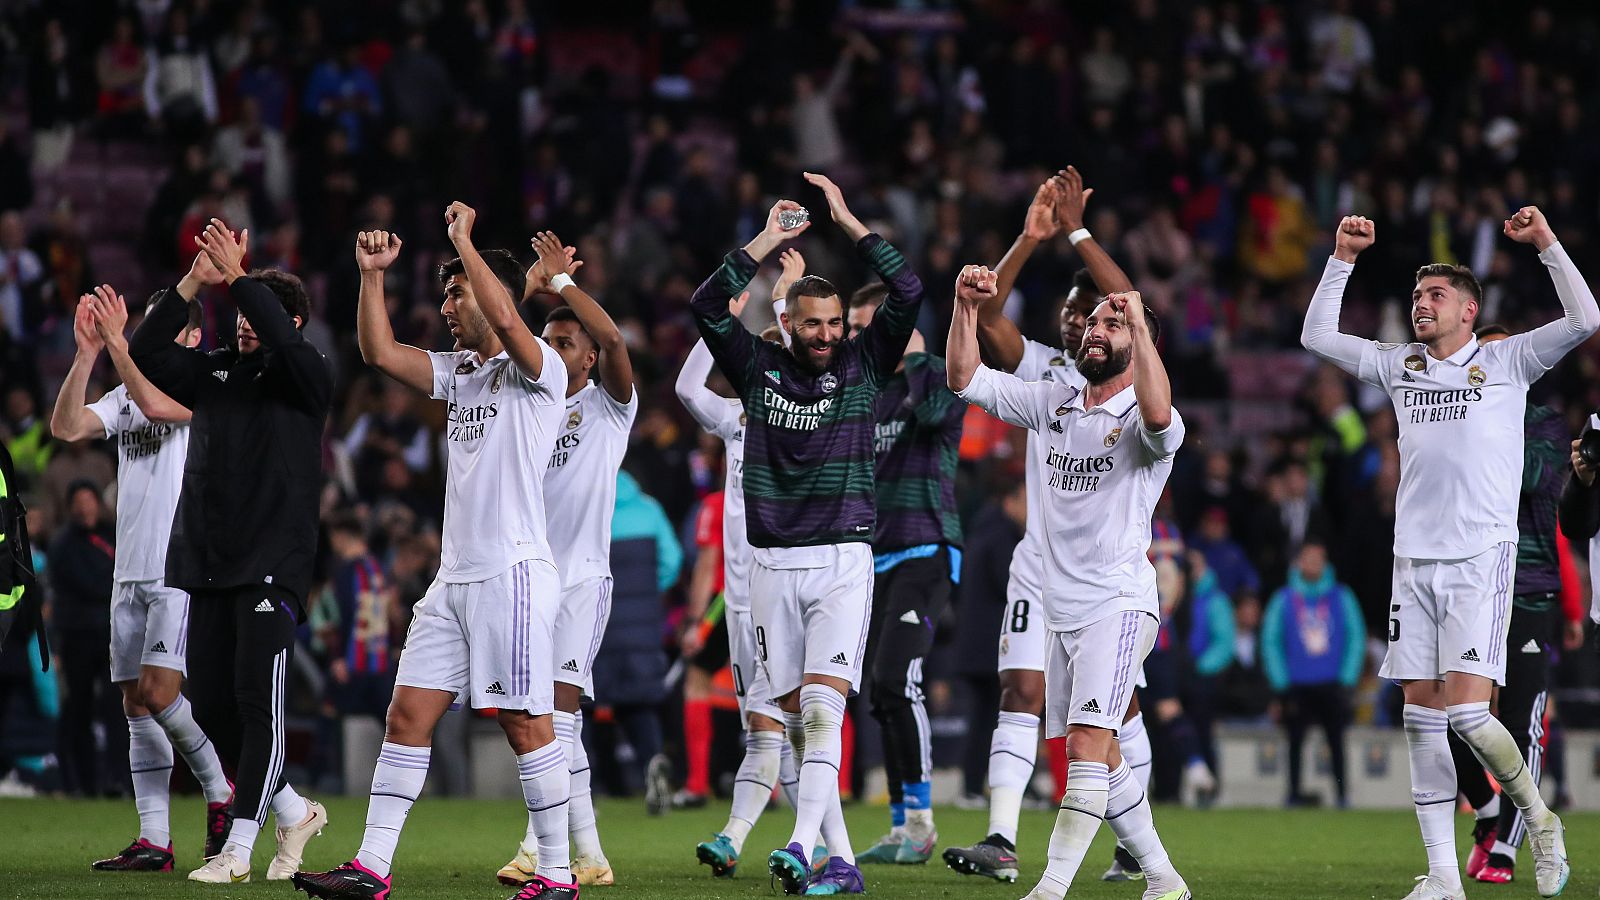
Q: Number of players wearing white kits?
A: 7